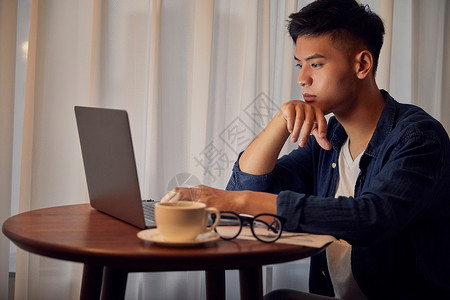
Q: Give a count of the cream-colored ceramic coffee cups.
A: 1